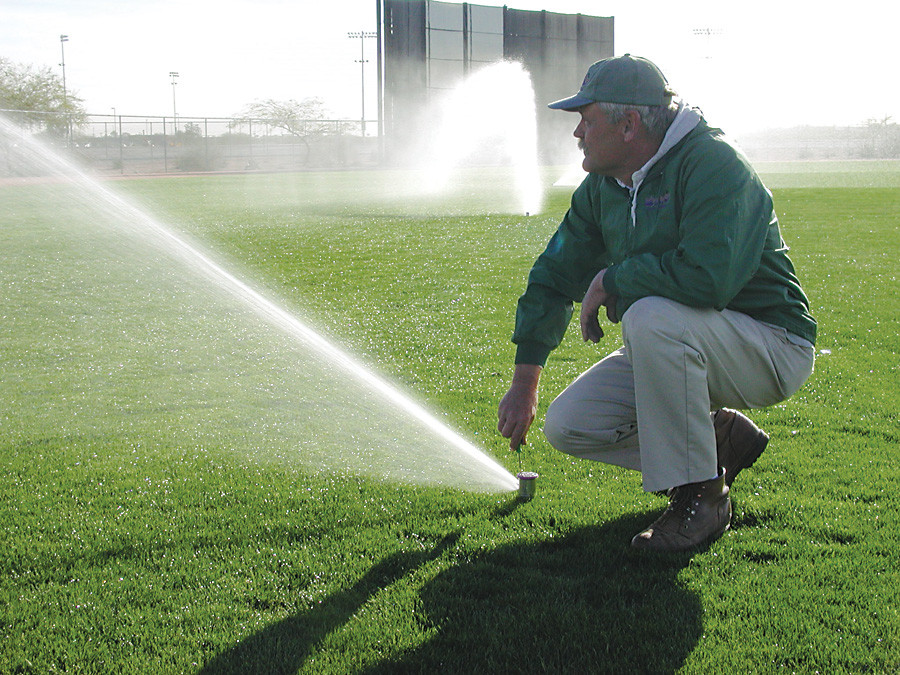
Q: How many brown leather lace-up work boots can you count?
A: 2